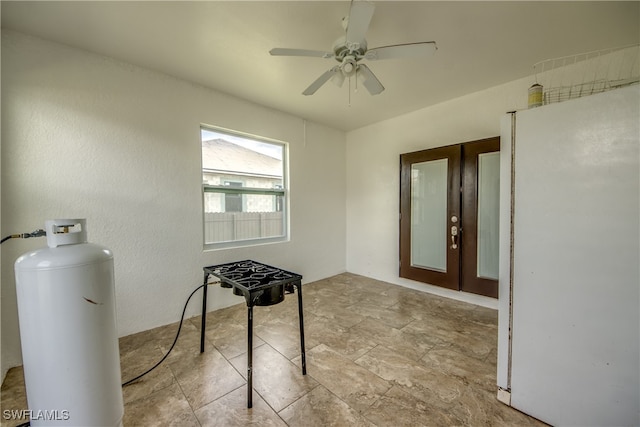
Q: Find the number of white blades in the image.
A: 5